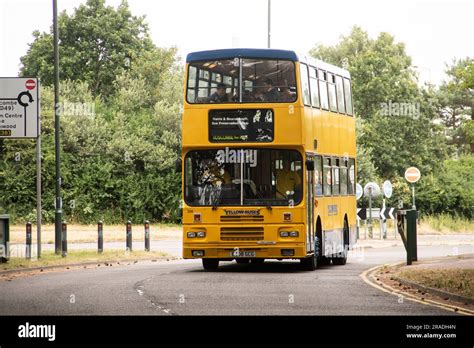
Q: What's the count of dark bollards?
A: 5